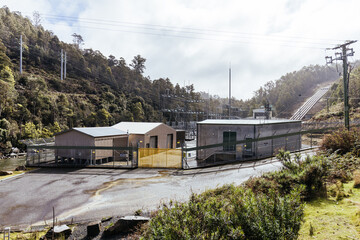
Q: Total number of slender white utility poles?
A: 3